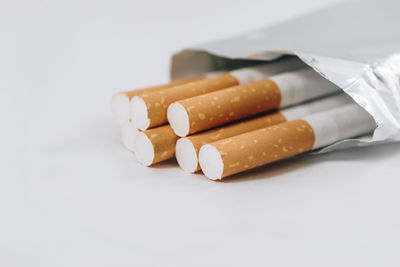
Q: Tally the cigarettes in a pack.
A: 7